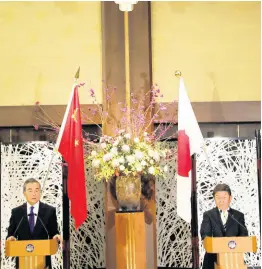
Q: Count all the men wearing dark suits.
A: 2